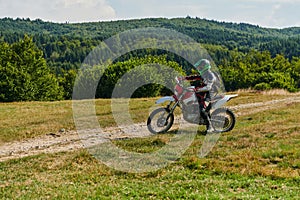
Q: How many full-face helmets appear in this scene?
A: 1